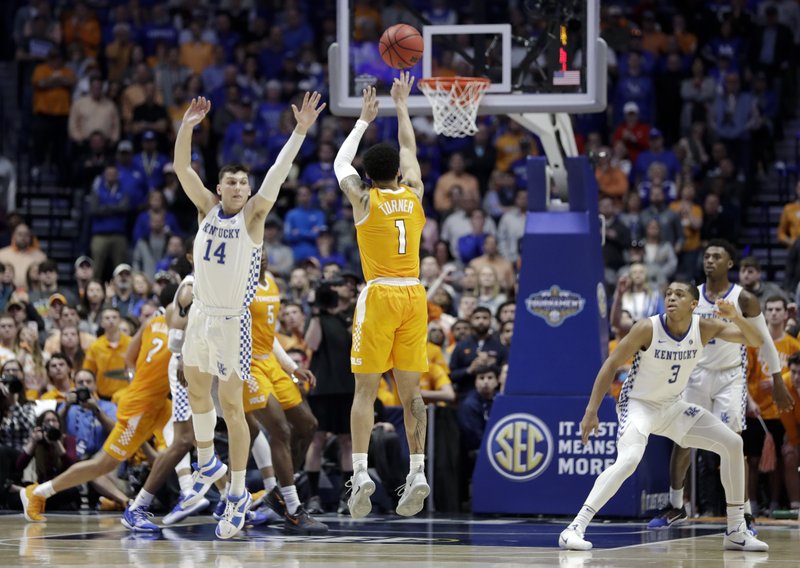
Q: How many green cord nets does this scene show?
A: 0